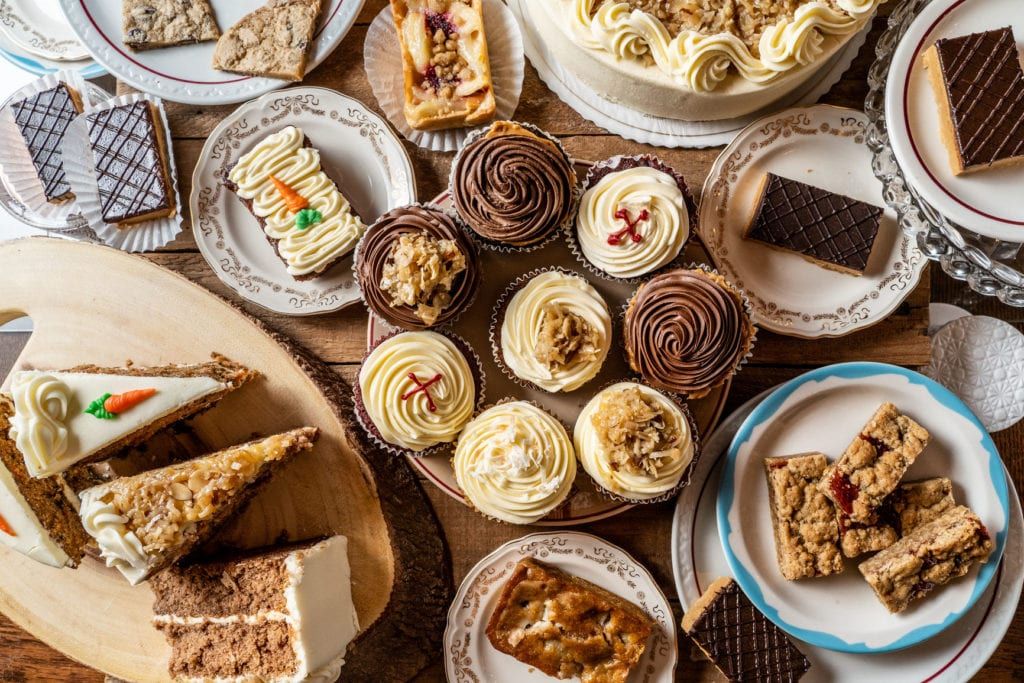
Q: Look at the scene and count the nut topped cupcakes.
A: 3